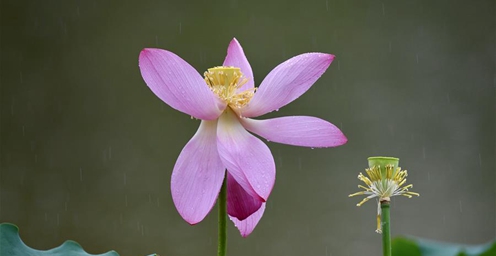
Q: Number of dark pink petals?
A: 1